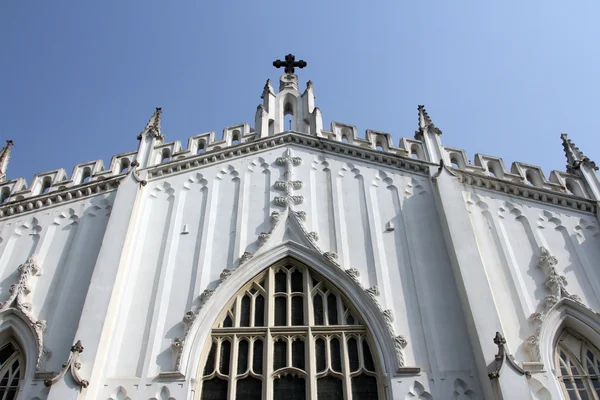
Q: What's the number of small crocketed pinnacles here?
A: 4